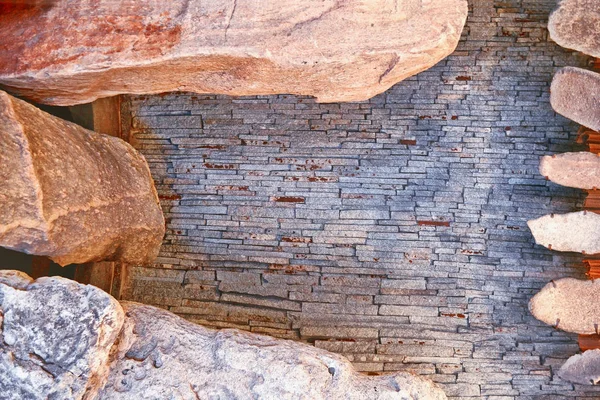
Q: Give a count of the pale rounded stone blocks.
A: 6